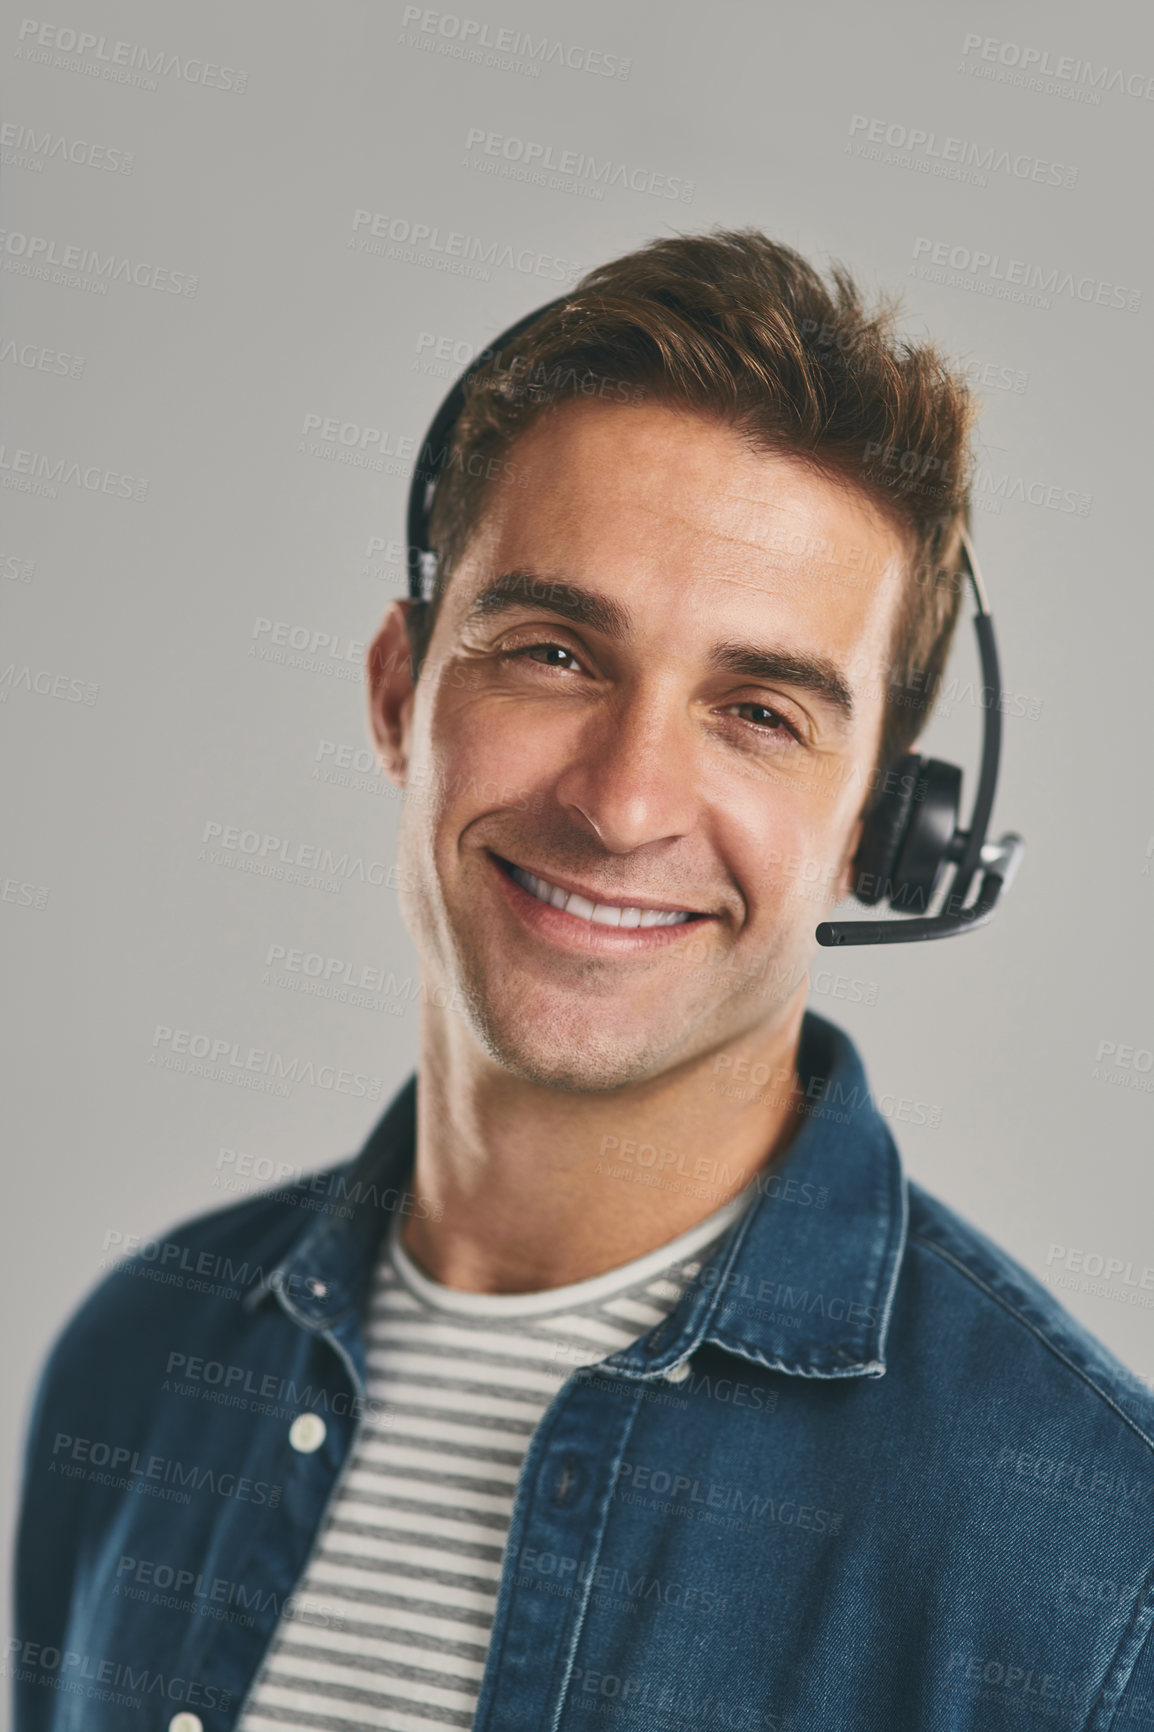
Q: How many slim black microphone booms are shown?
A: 1